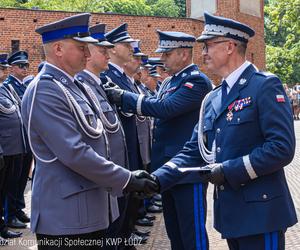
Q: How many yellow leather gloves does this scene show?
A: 0